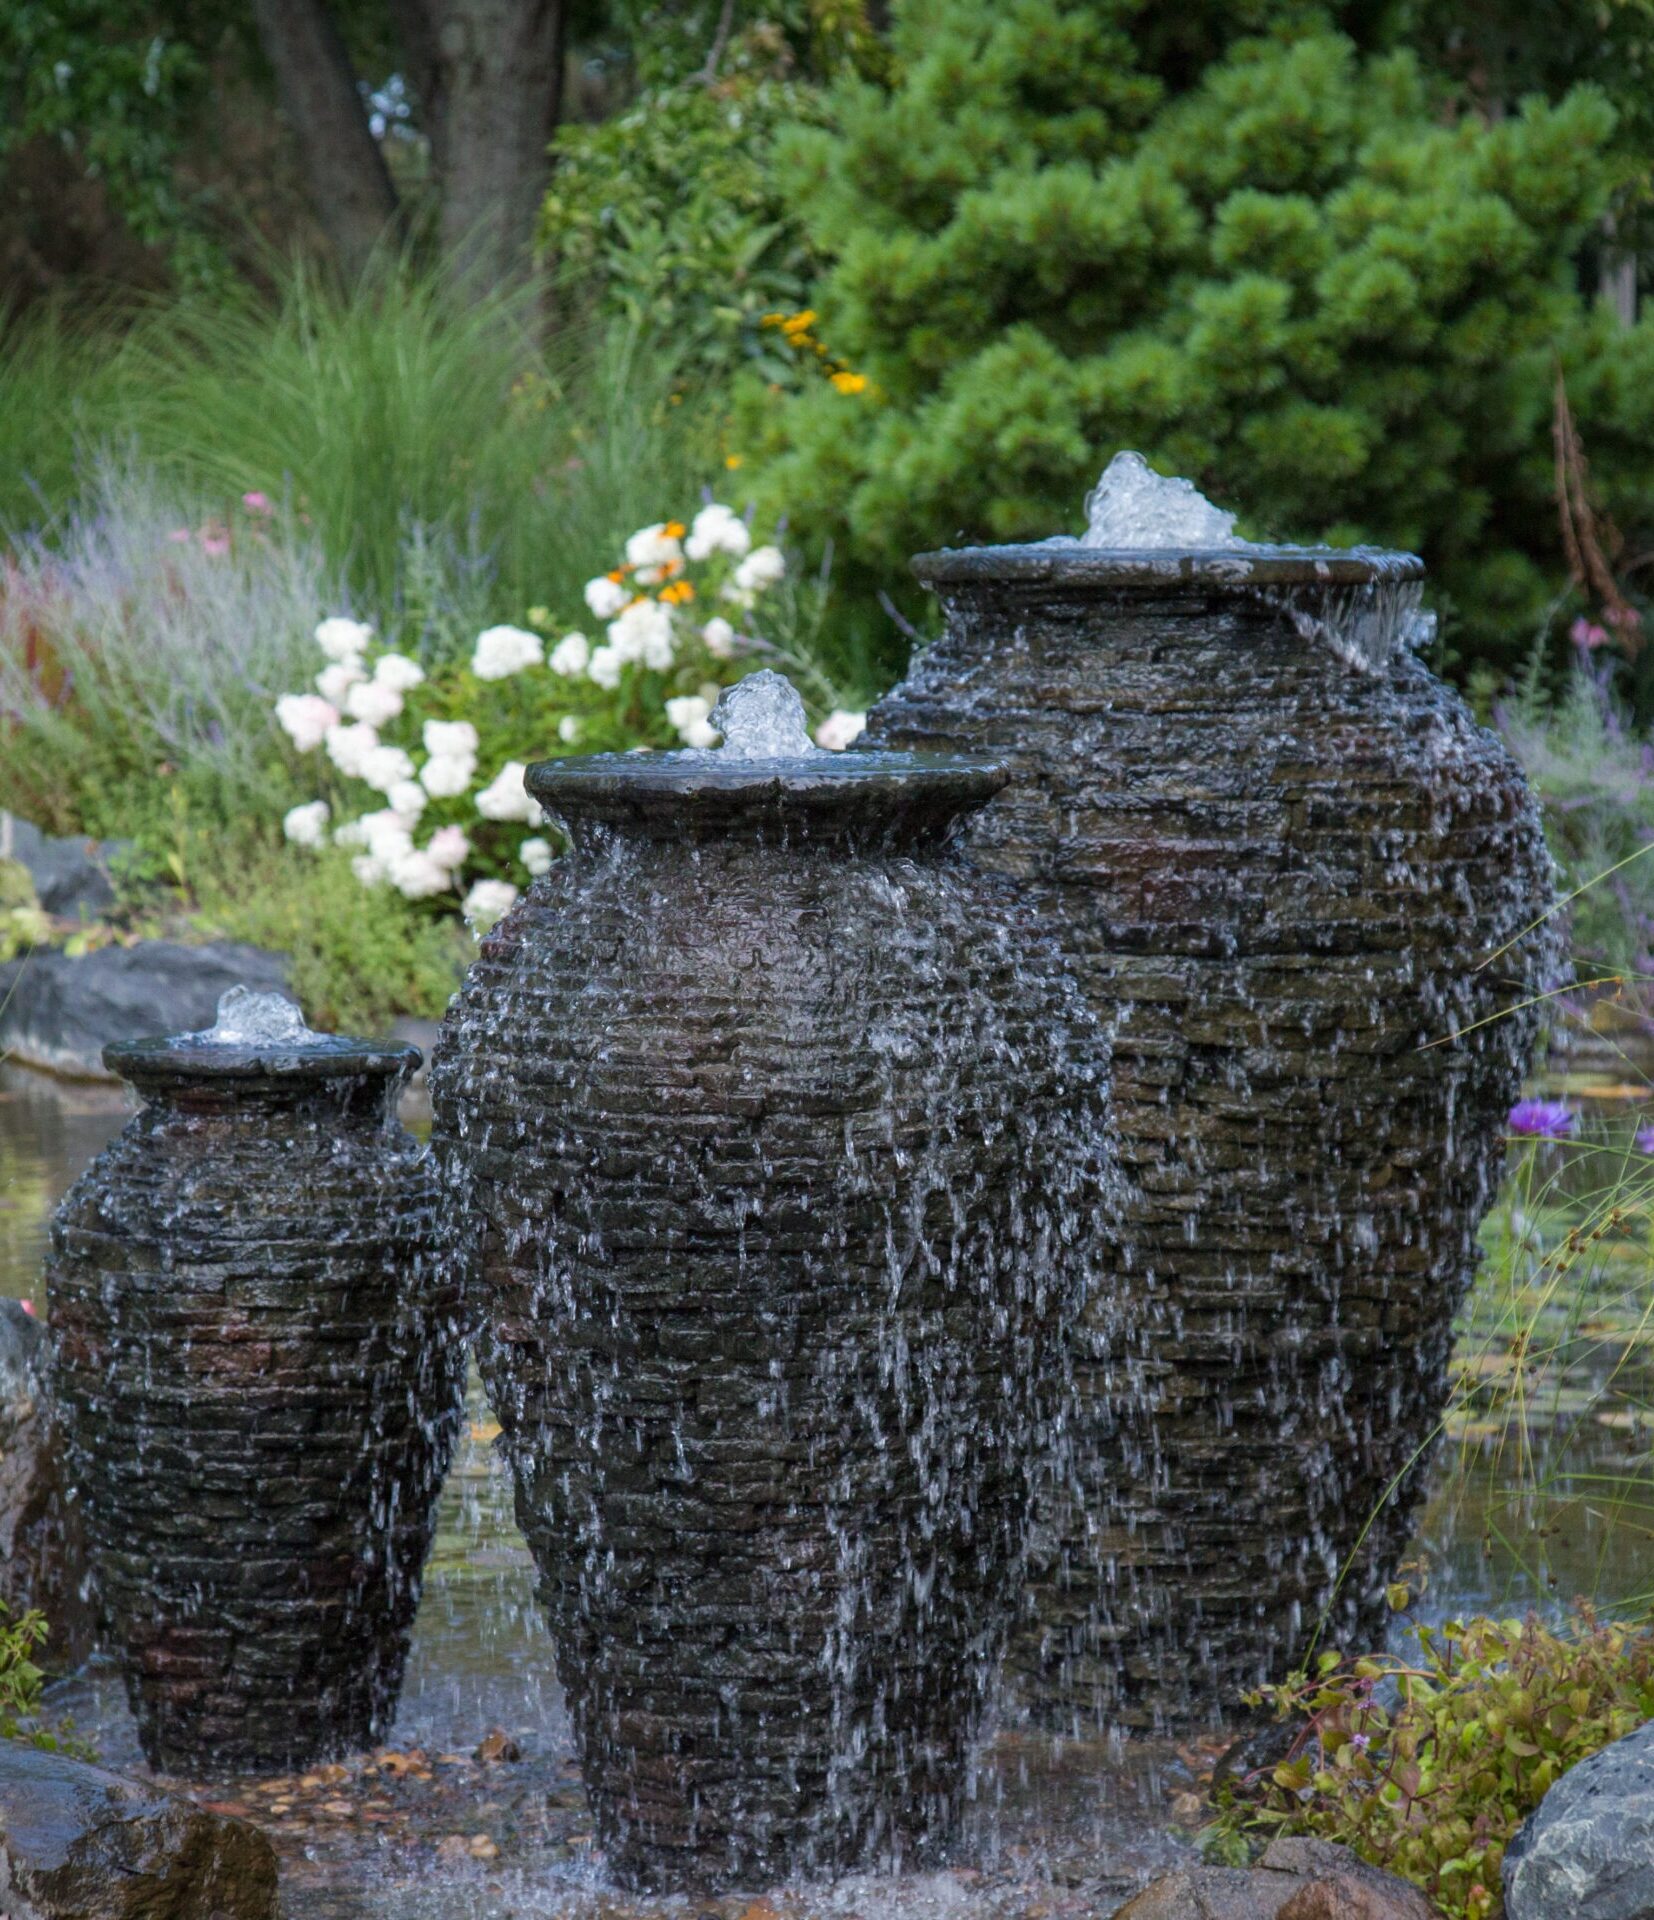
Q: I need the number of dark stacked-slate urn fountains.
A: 3